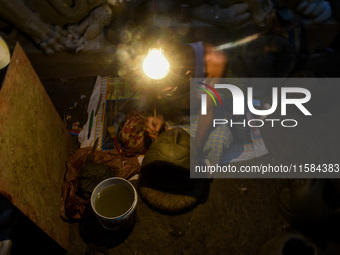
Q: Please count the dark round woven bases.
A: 1